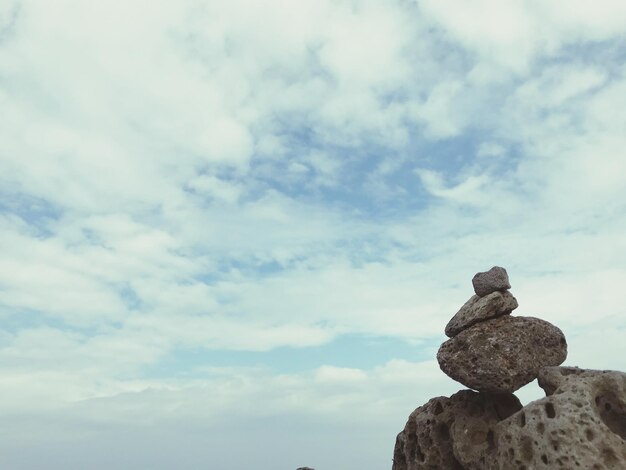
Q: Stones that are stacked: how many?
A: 3